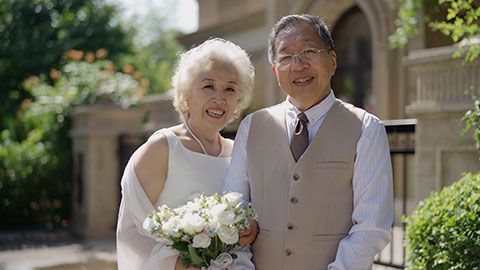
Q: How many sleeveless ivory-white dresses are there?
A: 1